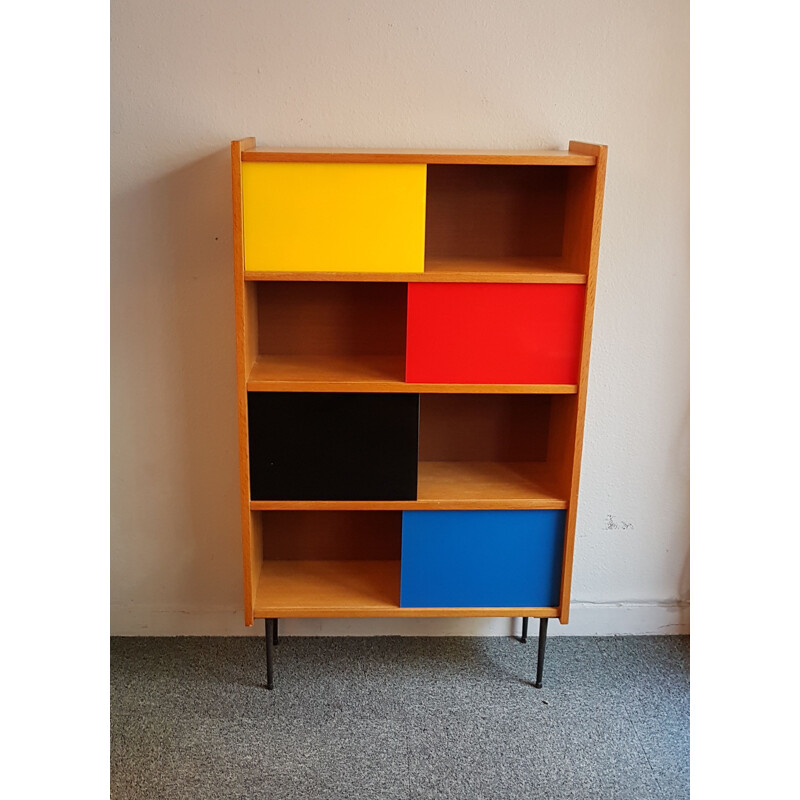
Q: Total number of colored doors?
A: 4